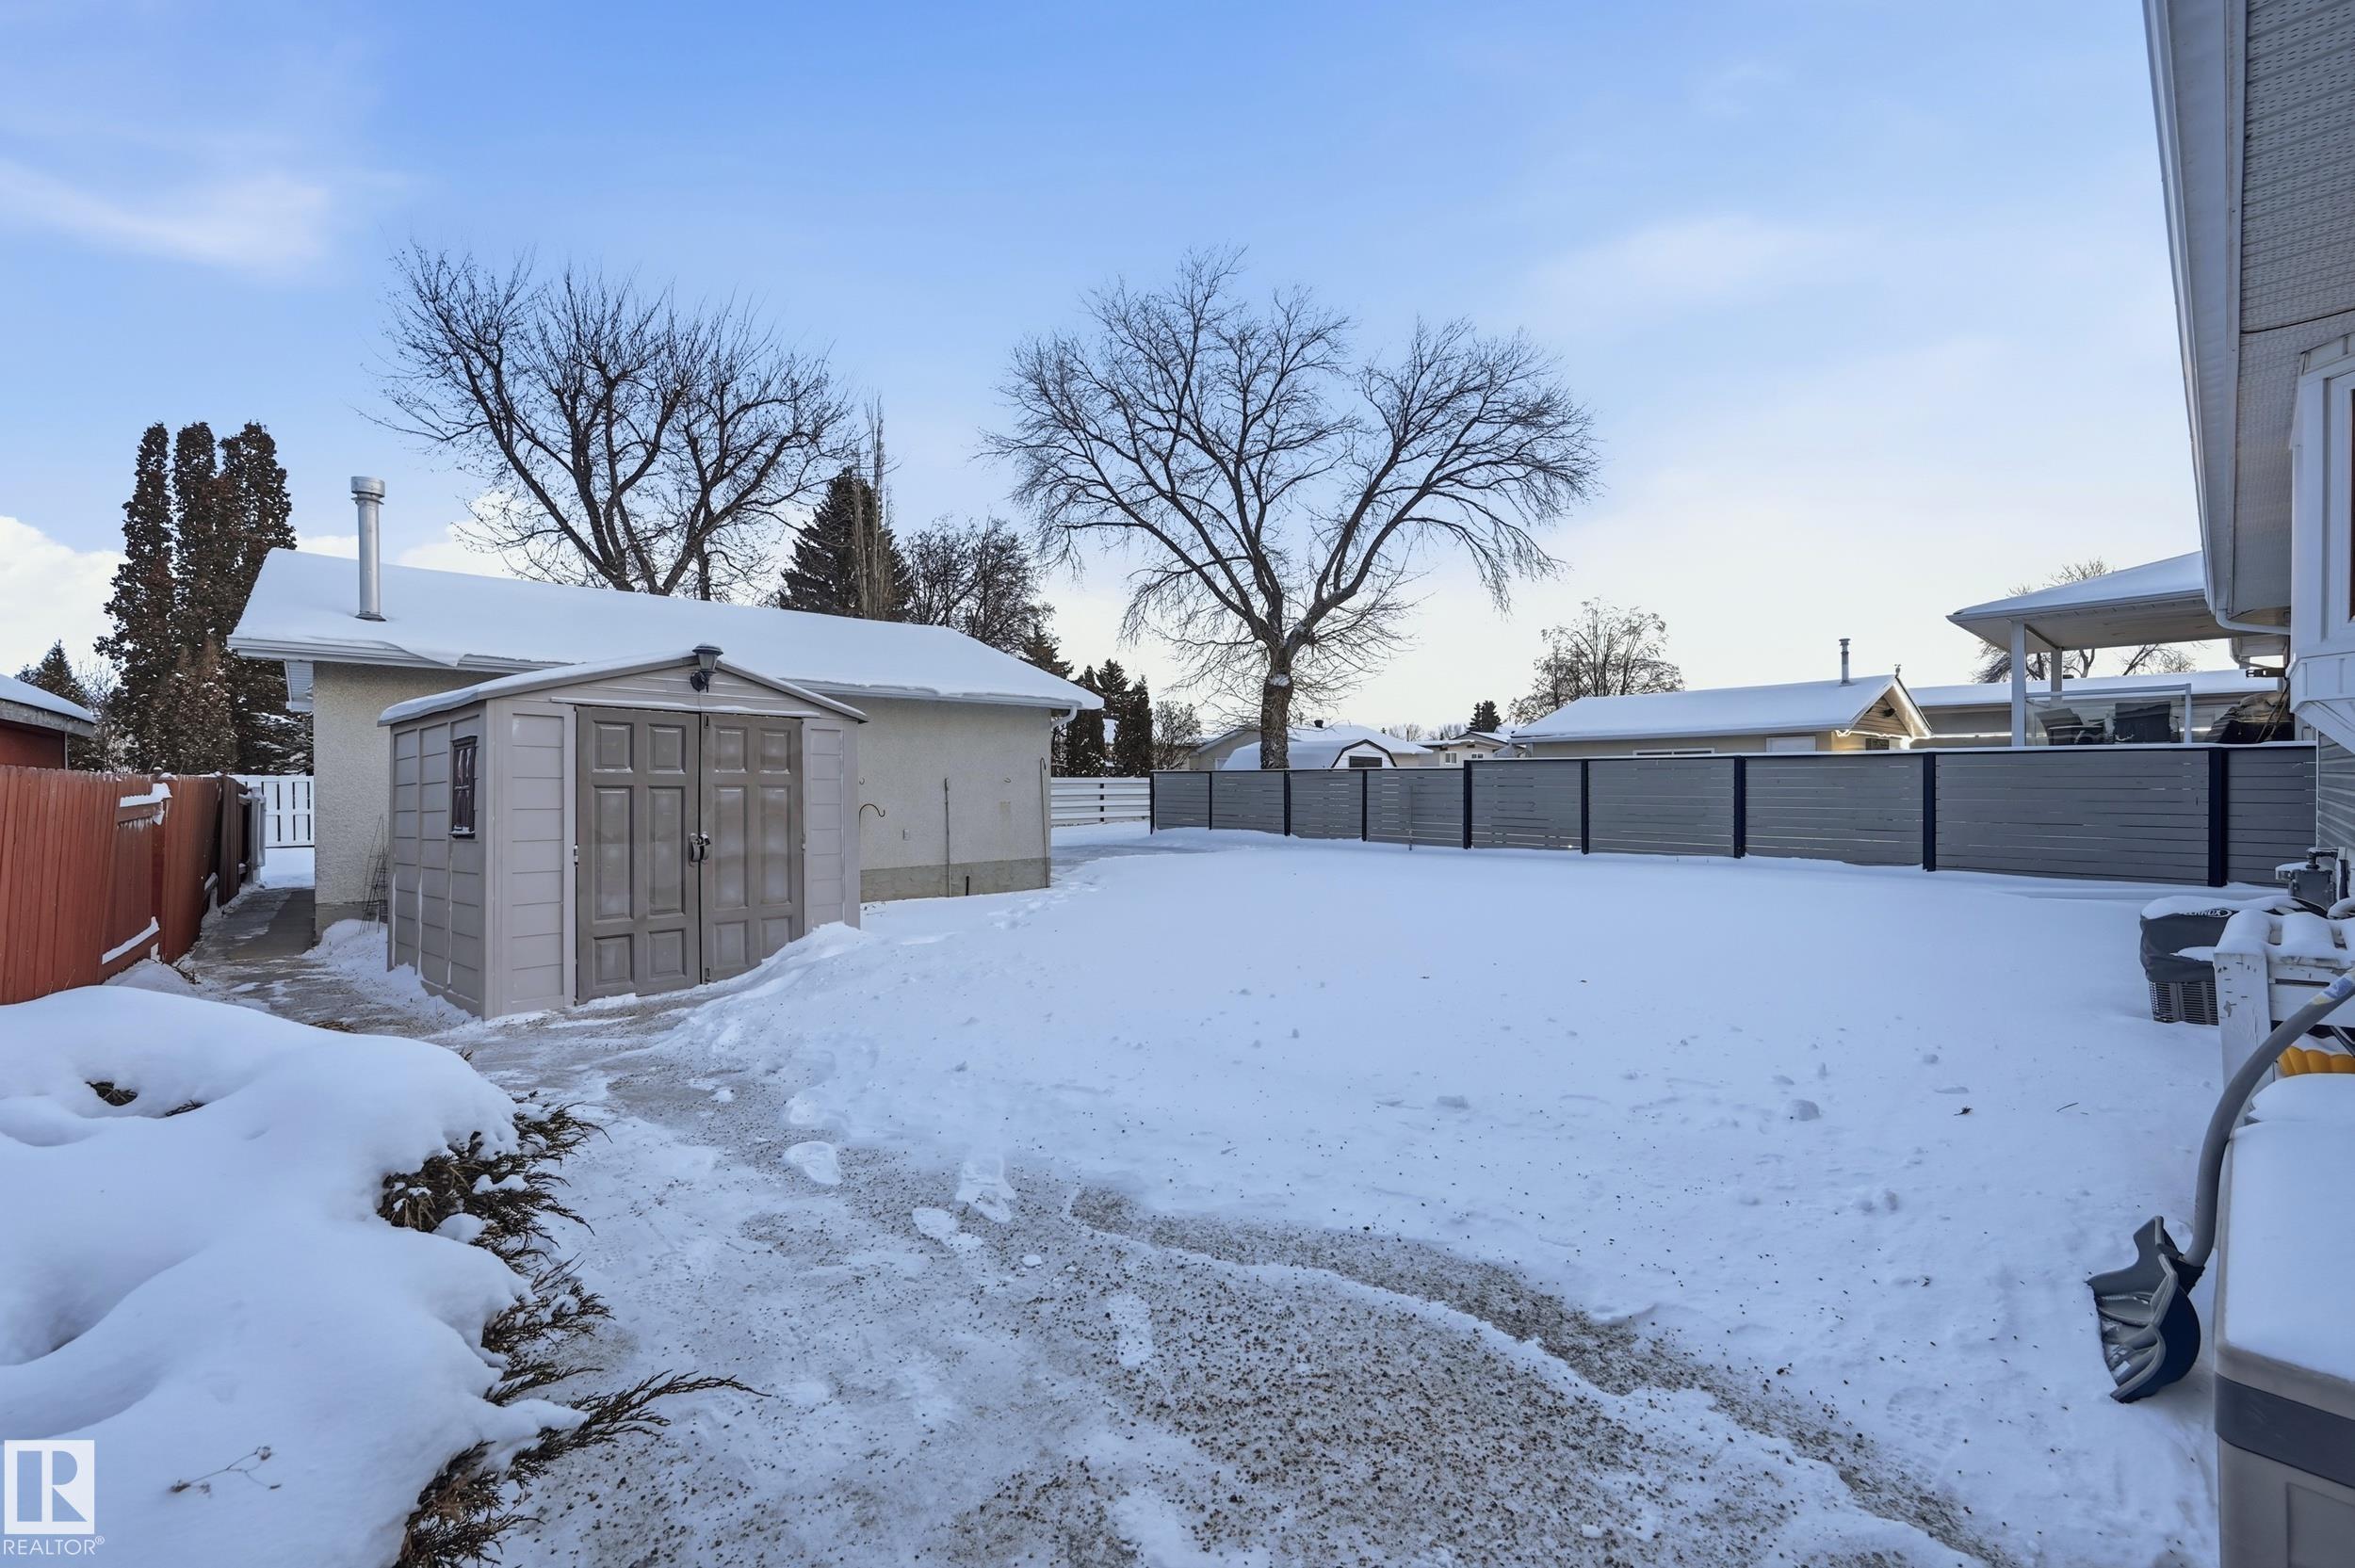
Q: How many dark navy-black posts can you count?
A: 9